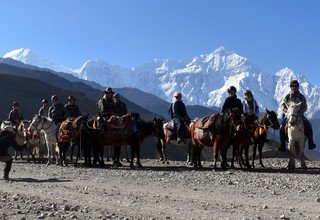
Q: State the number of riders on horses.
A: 10